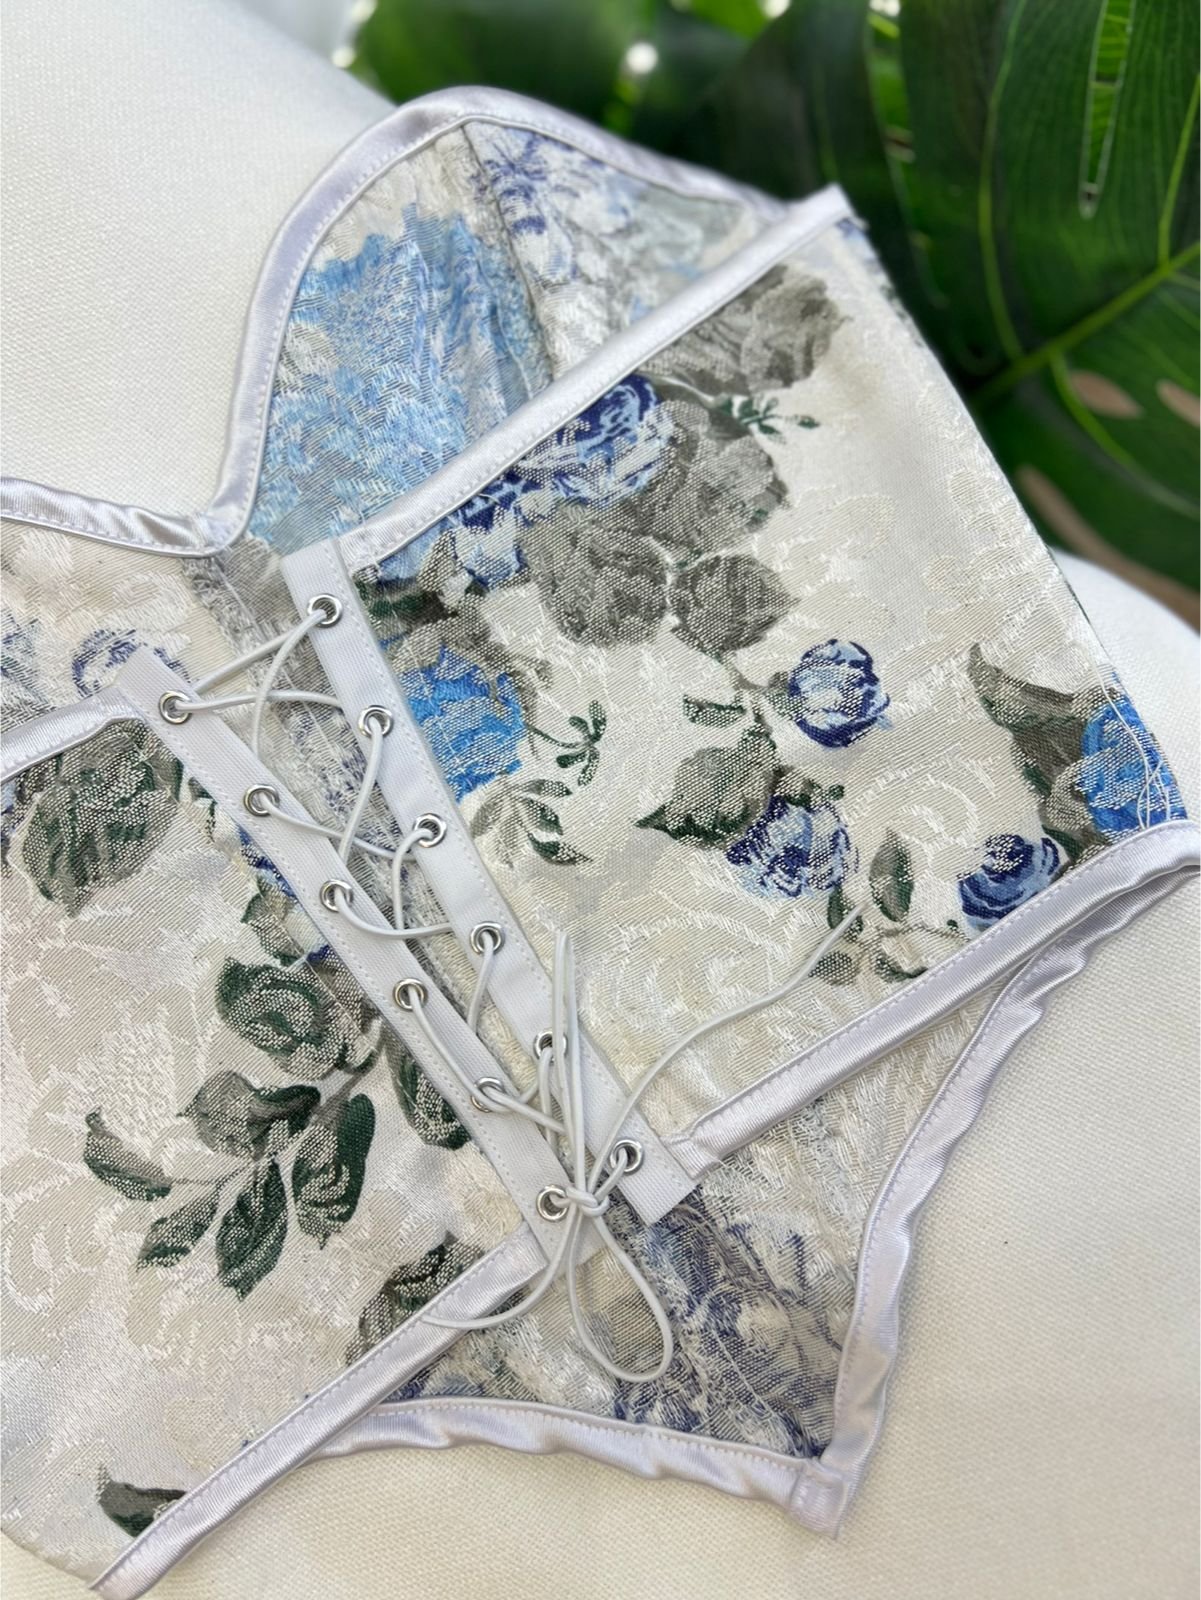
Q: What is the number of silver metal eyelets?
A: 12